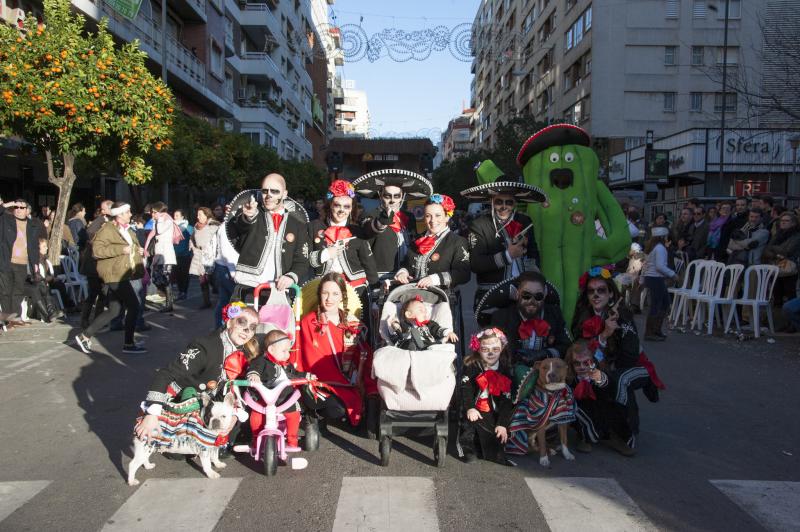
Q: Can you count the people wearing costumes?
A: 14